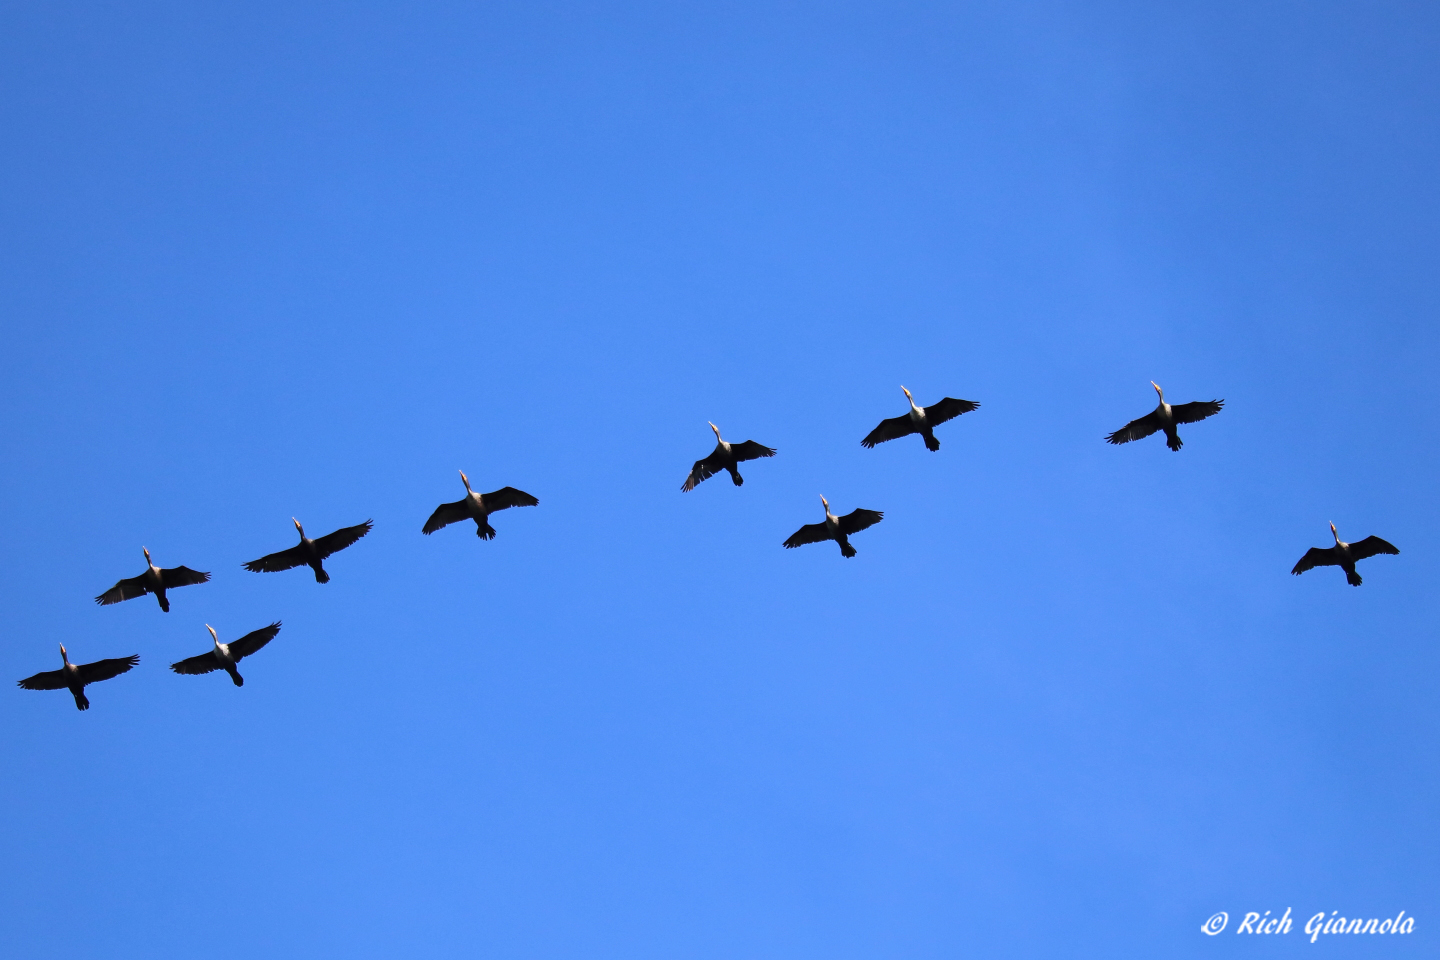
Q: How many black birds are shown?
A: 10